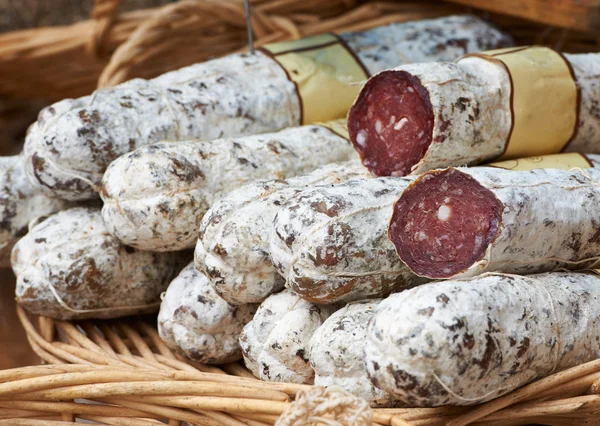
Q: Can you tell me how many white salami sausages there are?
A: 12